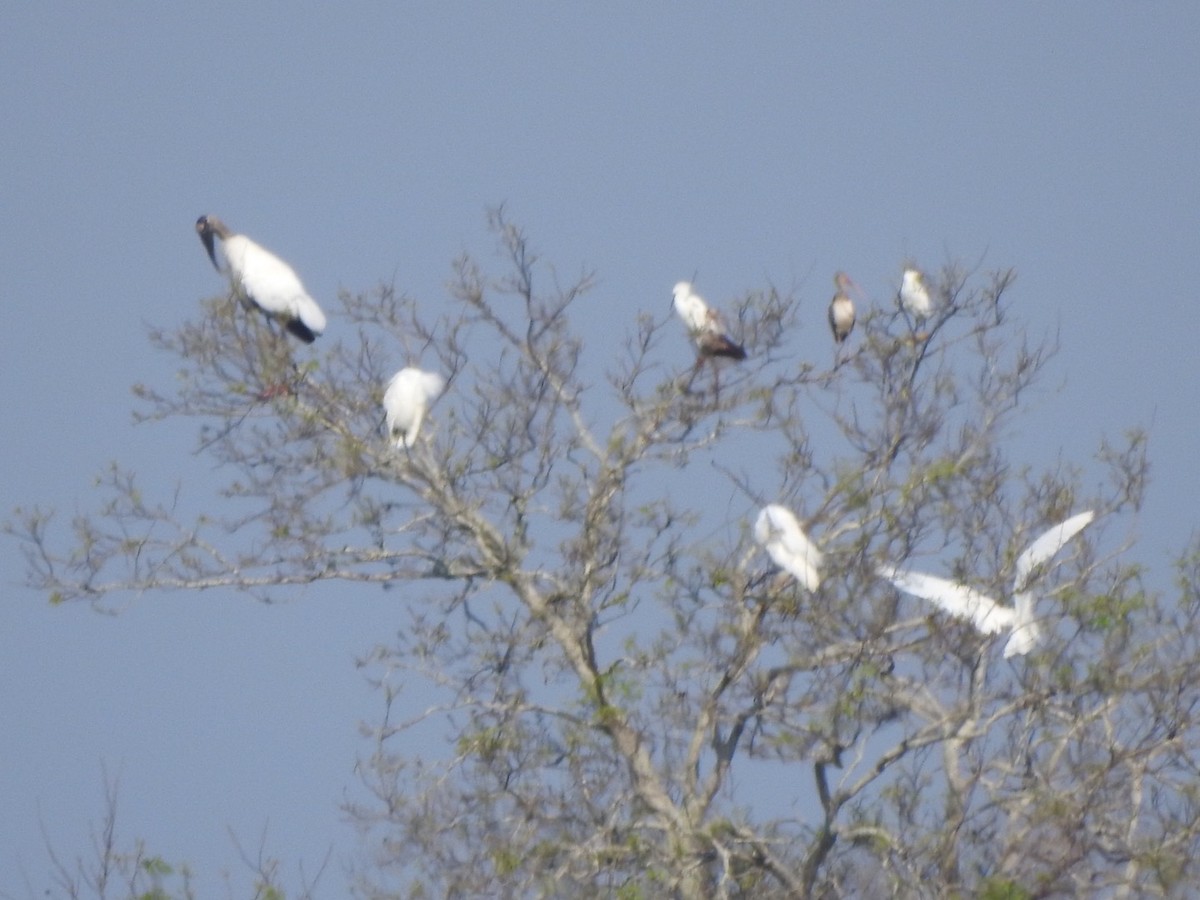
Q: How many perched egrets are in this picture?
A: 4